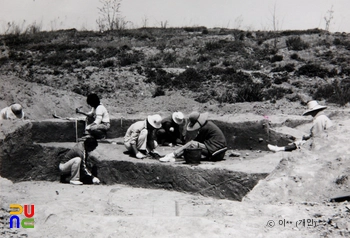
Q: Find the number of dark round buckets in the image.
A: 1